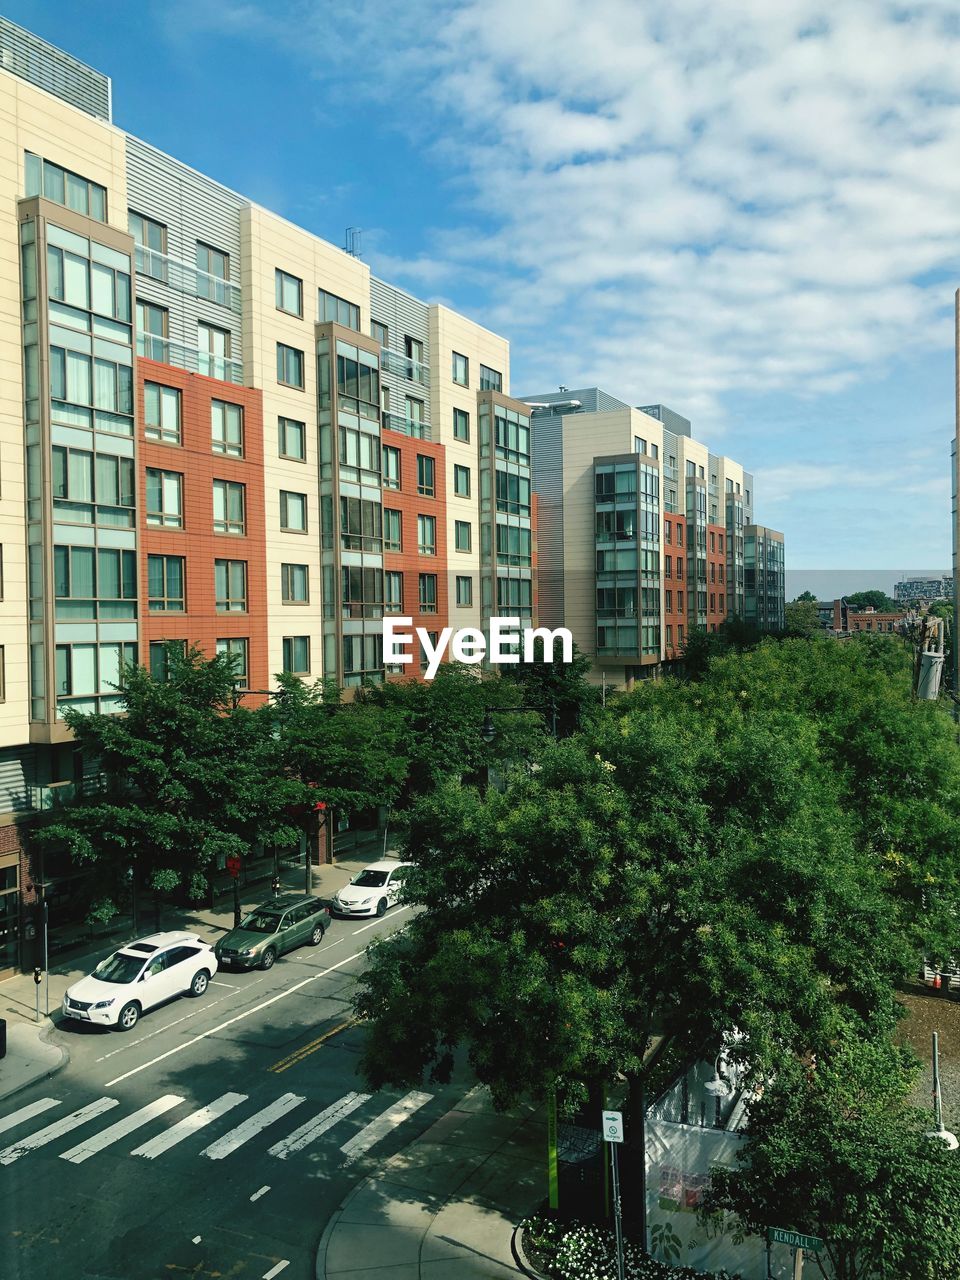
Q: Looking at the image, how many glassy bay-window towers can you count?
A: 7